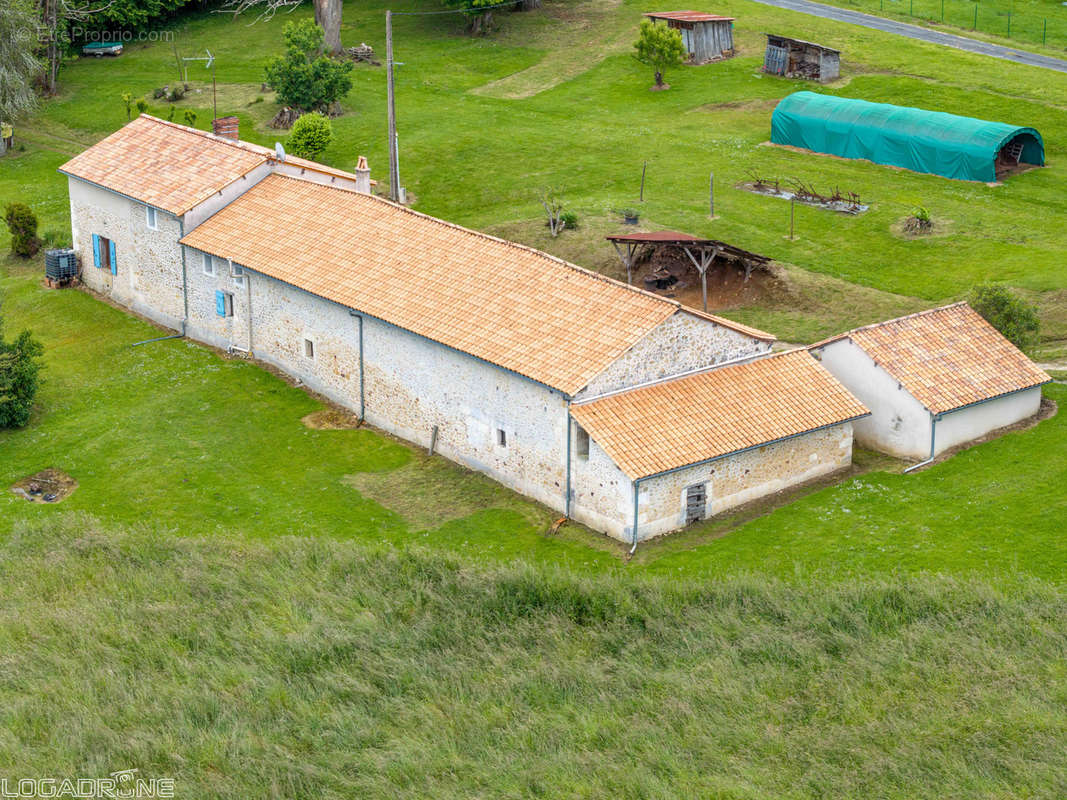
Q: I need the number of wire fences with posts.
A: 1